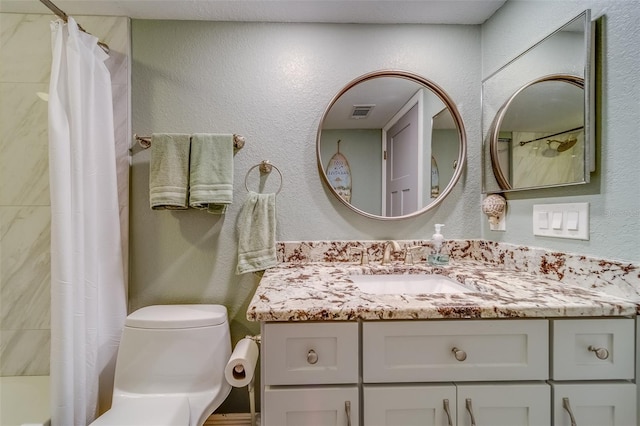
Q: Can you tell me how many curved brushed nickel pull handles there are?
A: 4